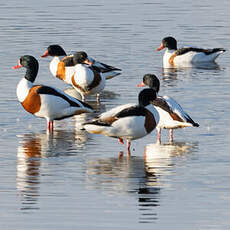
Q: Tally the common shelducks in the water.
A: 6